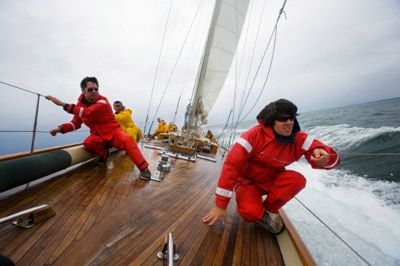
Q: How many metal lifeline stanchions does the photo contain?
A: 1